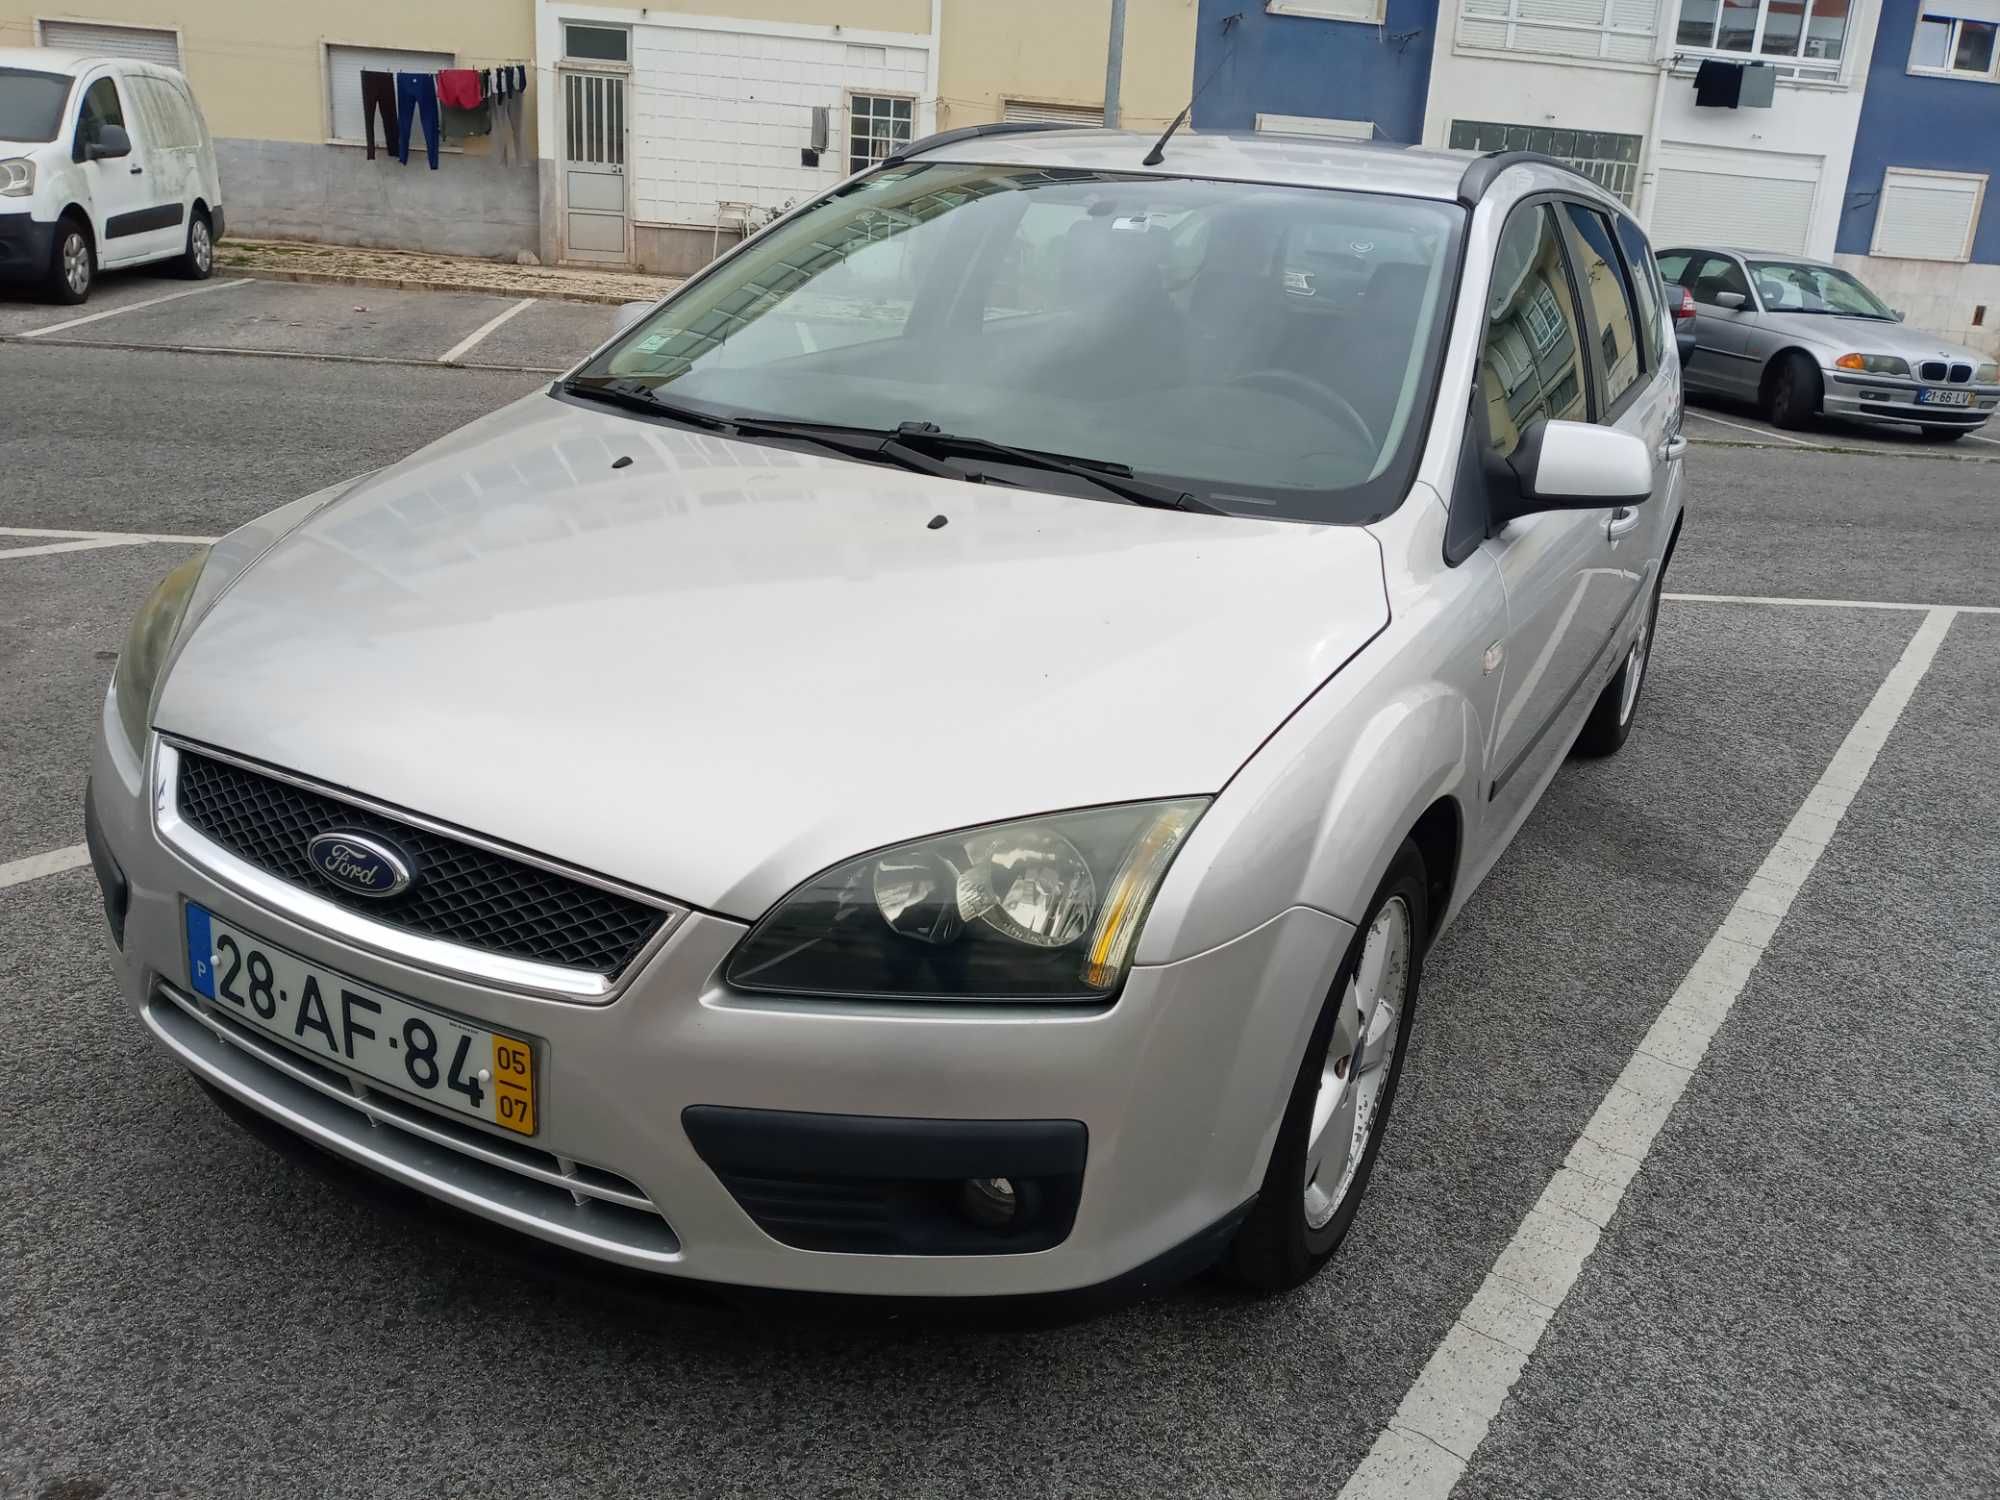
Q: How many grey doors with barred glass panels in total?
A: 1